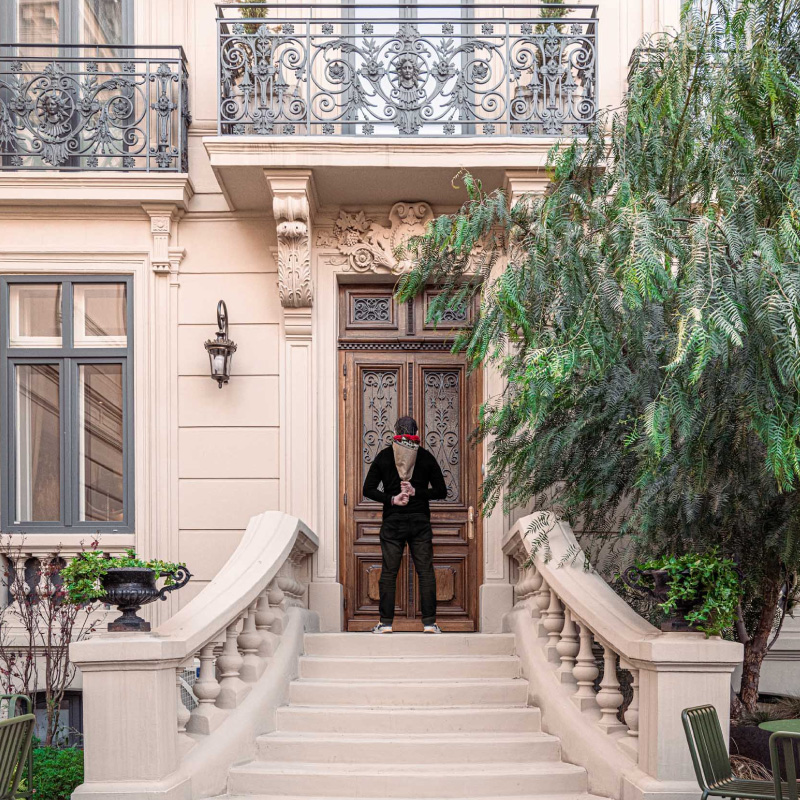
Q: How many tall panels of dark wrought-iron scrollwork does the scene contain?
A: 2